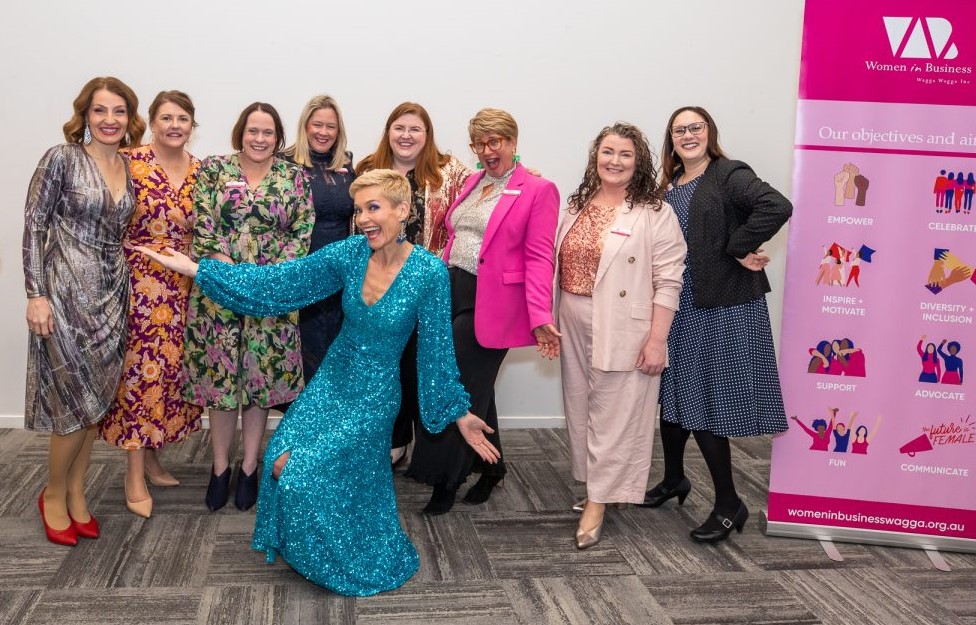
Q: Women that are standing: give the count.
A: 8